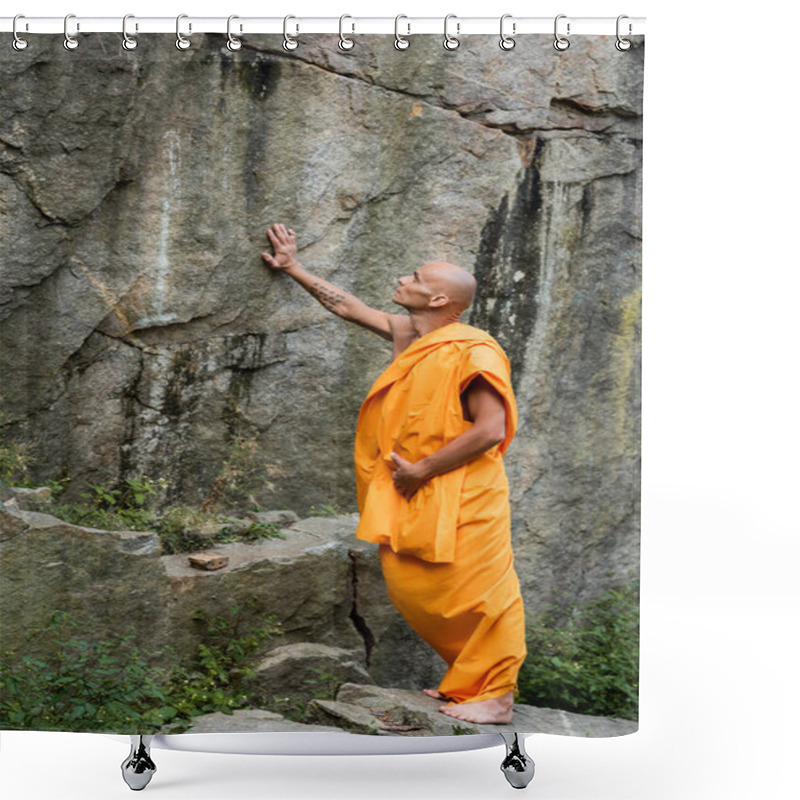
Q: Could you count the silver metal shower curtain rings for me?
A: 12